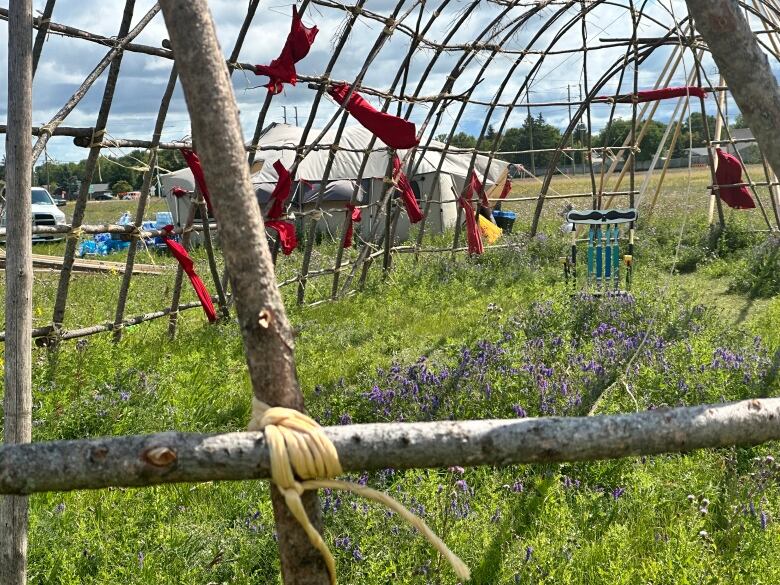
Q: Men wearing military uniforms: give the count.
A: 0